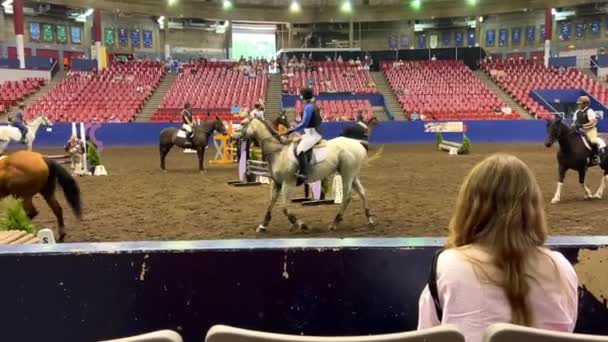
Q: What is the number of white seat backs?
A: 3